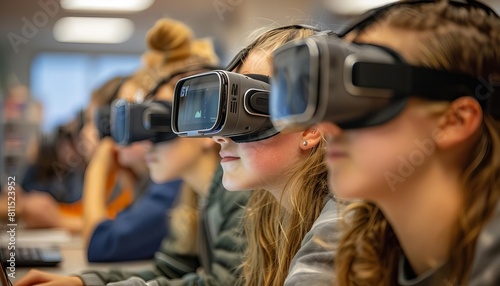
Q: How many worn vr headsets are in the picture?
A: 4